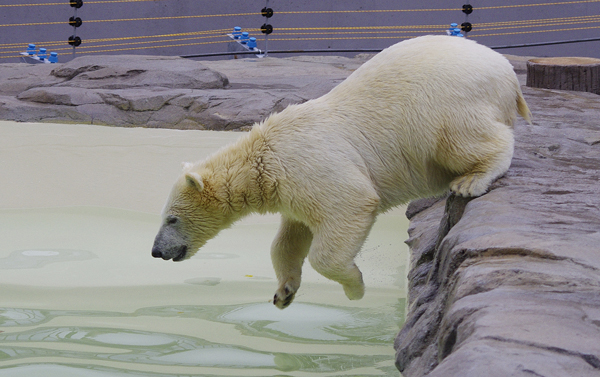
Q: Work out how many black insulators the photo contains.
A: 7